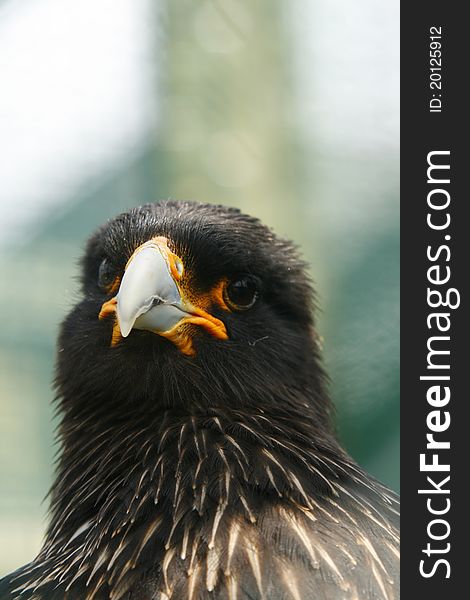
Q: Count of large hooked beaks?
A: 1